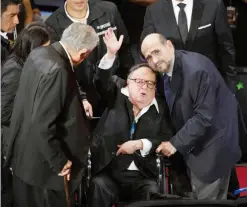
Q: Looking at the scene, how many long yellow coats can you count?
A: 0